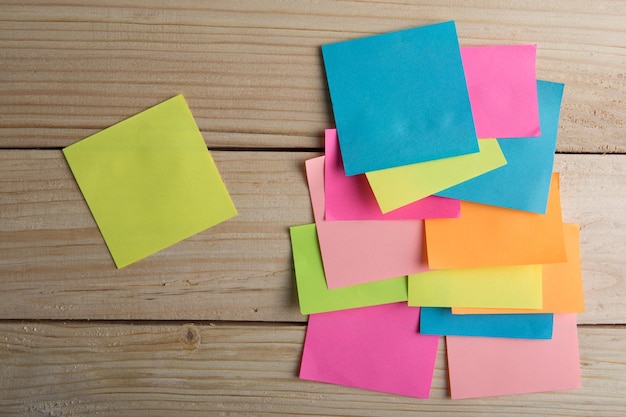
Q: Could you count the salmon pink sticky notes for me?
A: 2